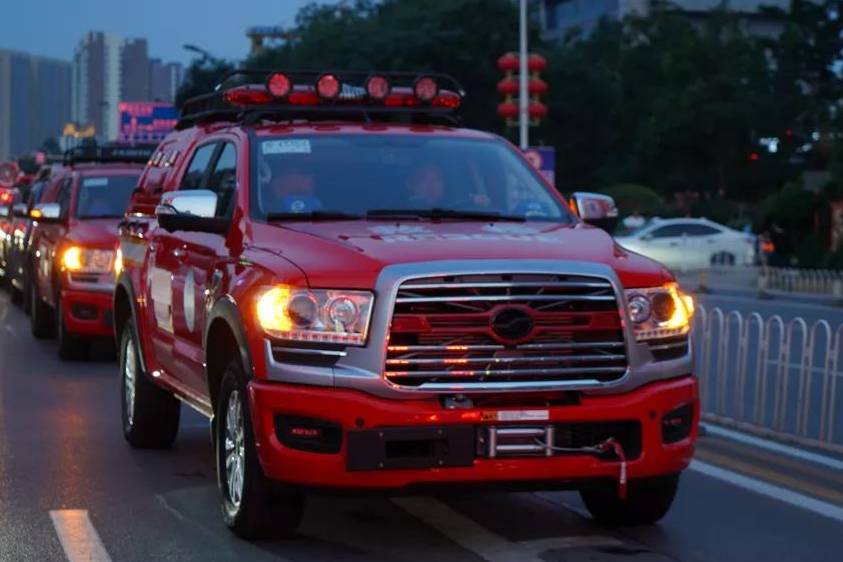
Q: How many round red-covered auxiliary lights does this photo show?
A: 4